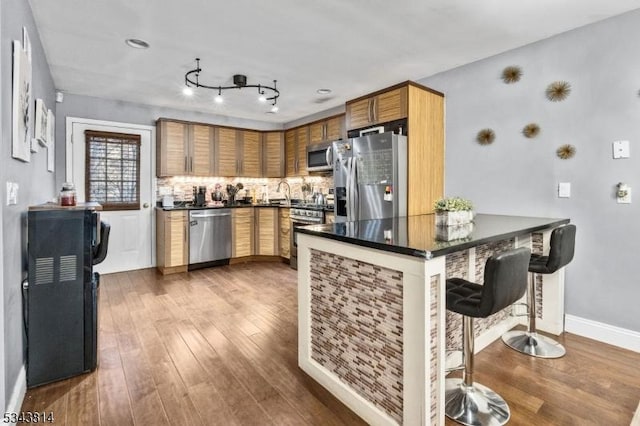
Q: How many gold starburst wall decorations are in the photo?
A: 5